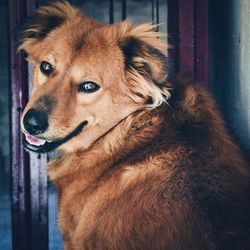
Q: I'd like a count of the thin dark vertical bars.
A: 4